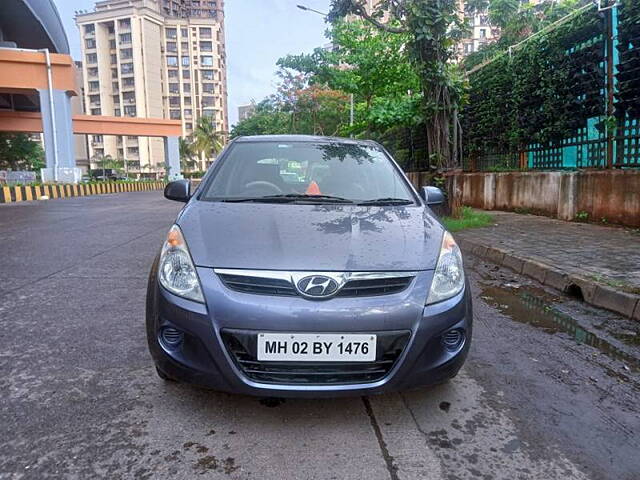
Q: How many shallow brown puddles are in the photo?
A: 1